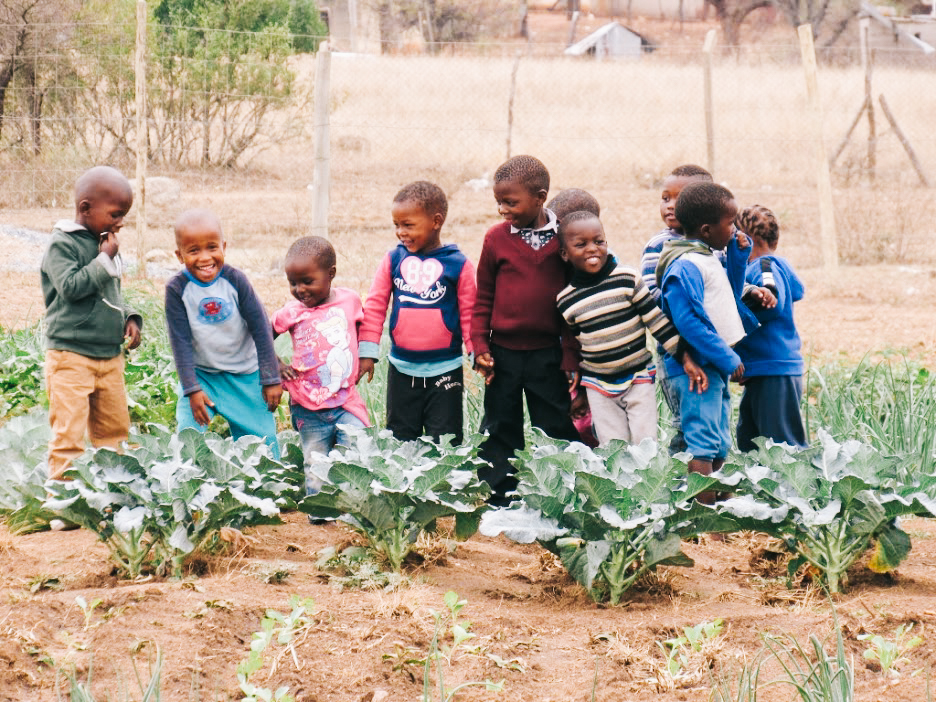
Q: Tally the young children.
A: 10